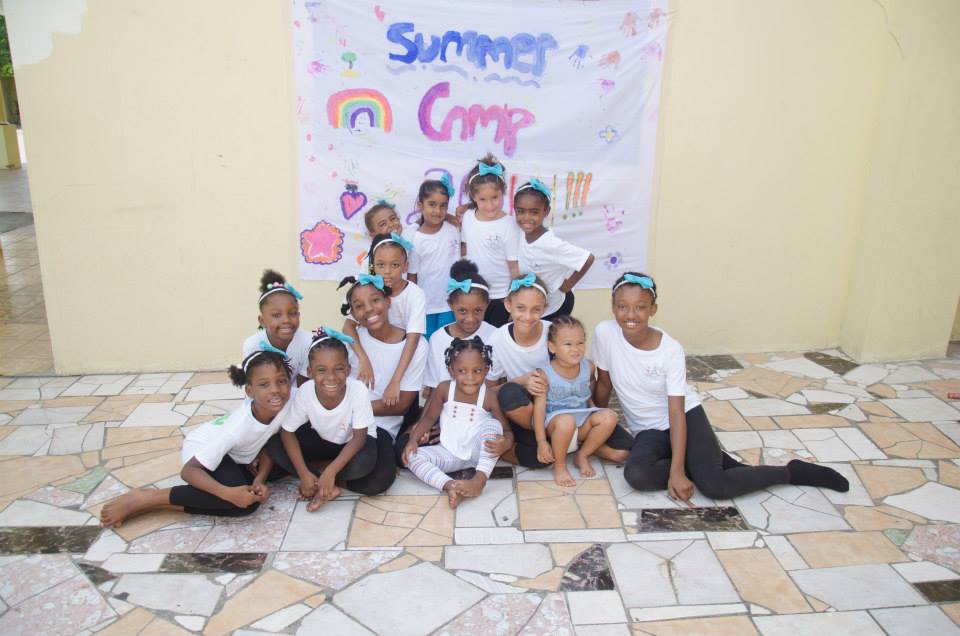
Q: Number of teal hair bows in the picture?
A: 12